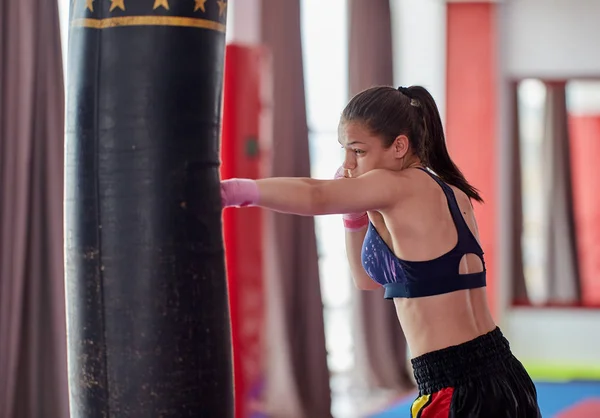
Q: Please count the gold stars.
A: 5